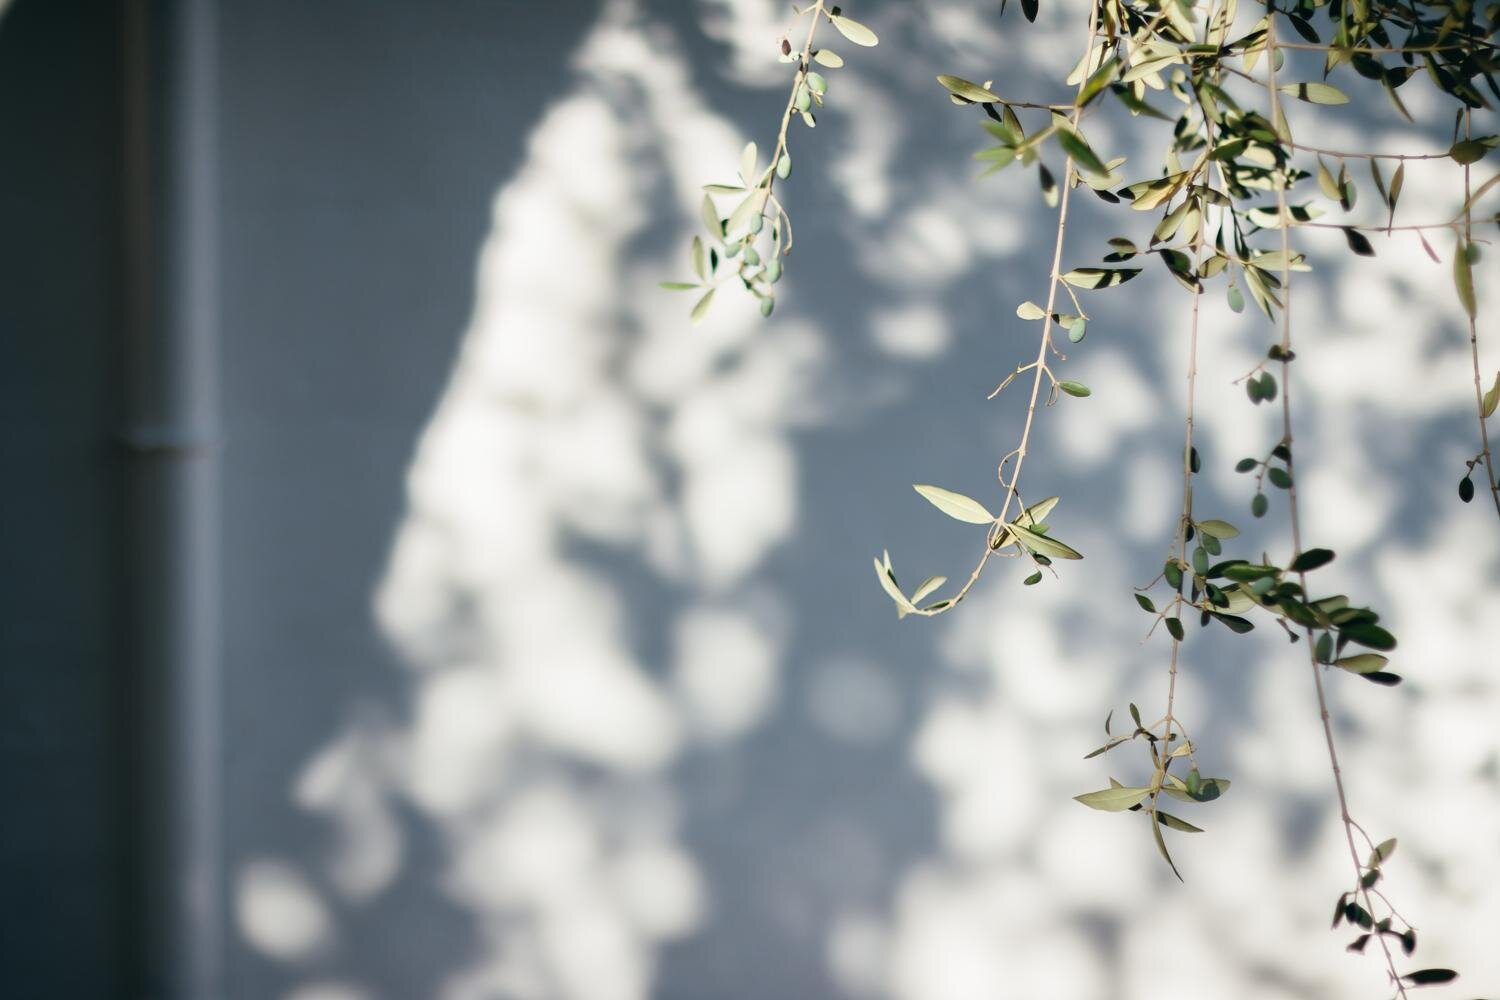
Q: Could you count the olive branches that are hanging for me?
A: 5